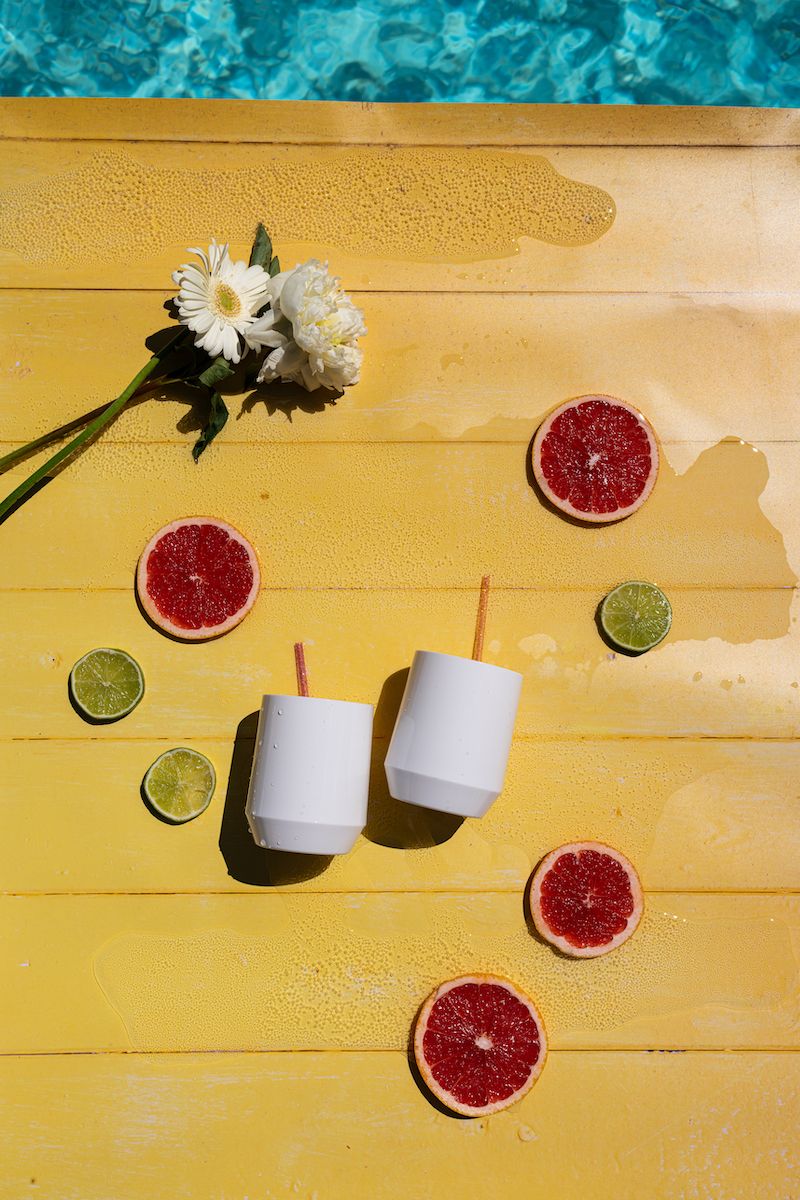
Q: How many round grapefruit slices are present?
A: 4